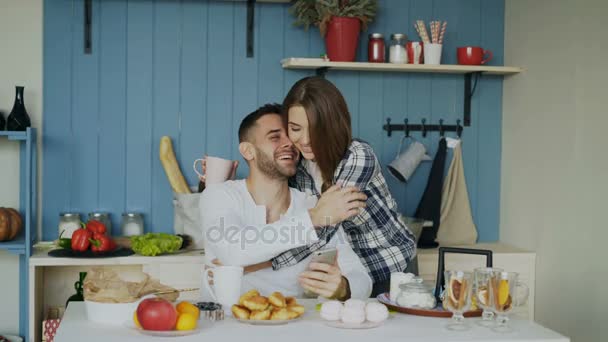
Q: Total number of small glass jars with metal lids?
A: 5